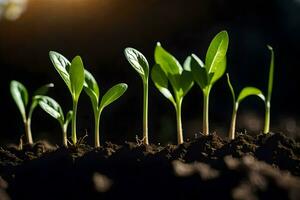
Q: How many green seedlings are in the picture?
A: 9